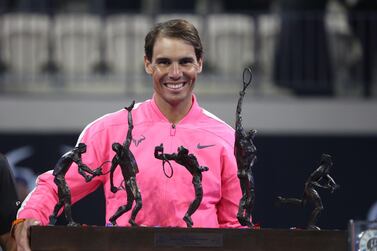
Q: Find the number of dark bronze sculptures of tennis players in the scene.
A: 5